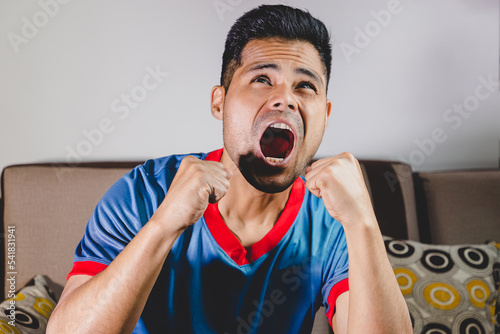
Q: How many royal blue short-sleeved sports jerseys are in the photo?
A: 1